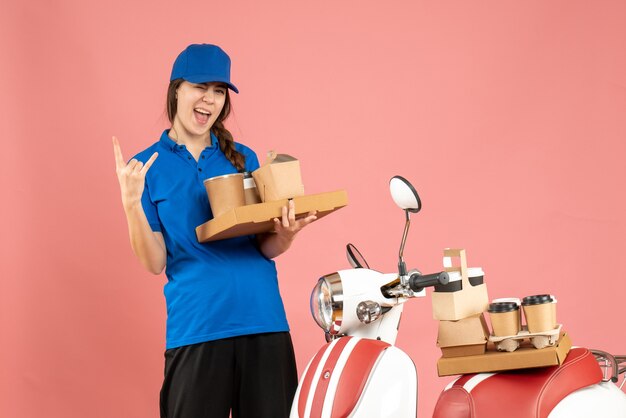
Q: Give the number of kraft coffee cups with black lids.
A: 2